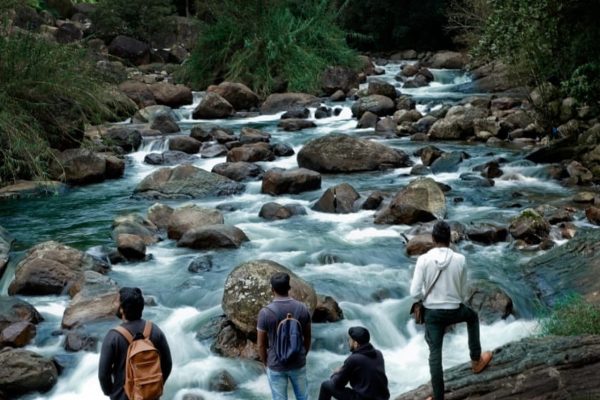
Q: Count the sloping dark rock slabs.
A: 2